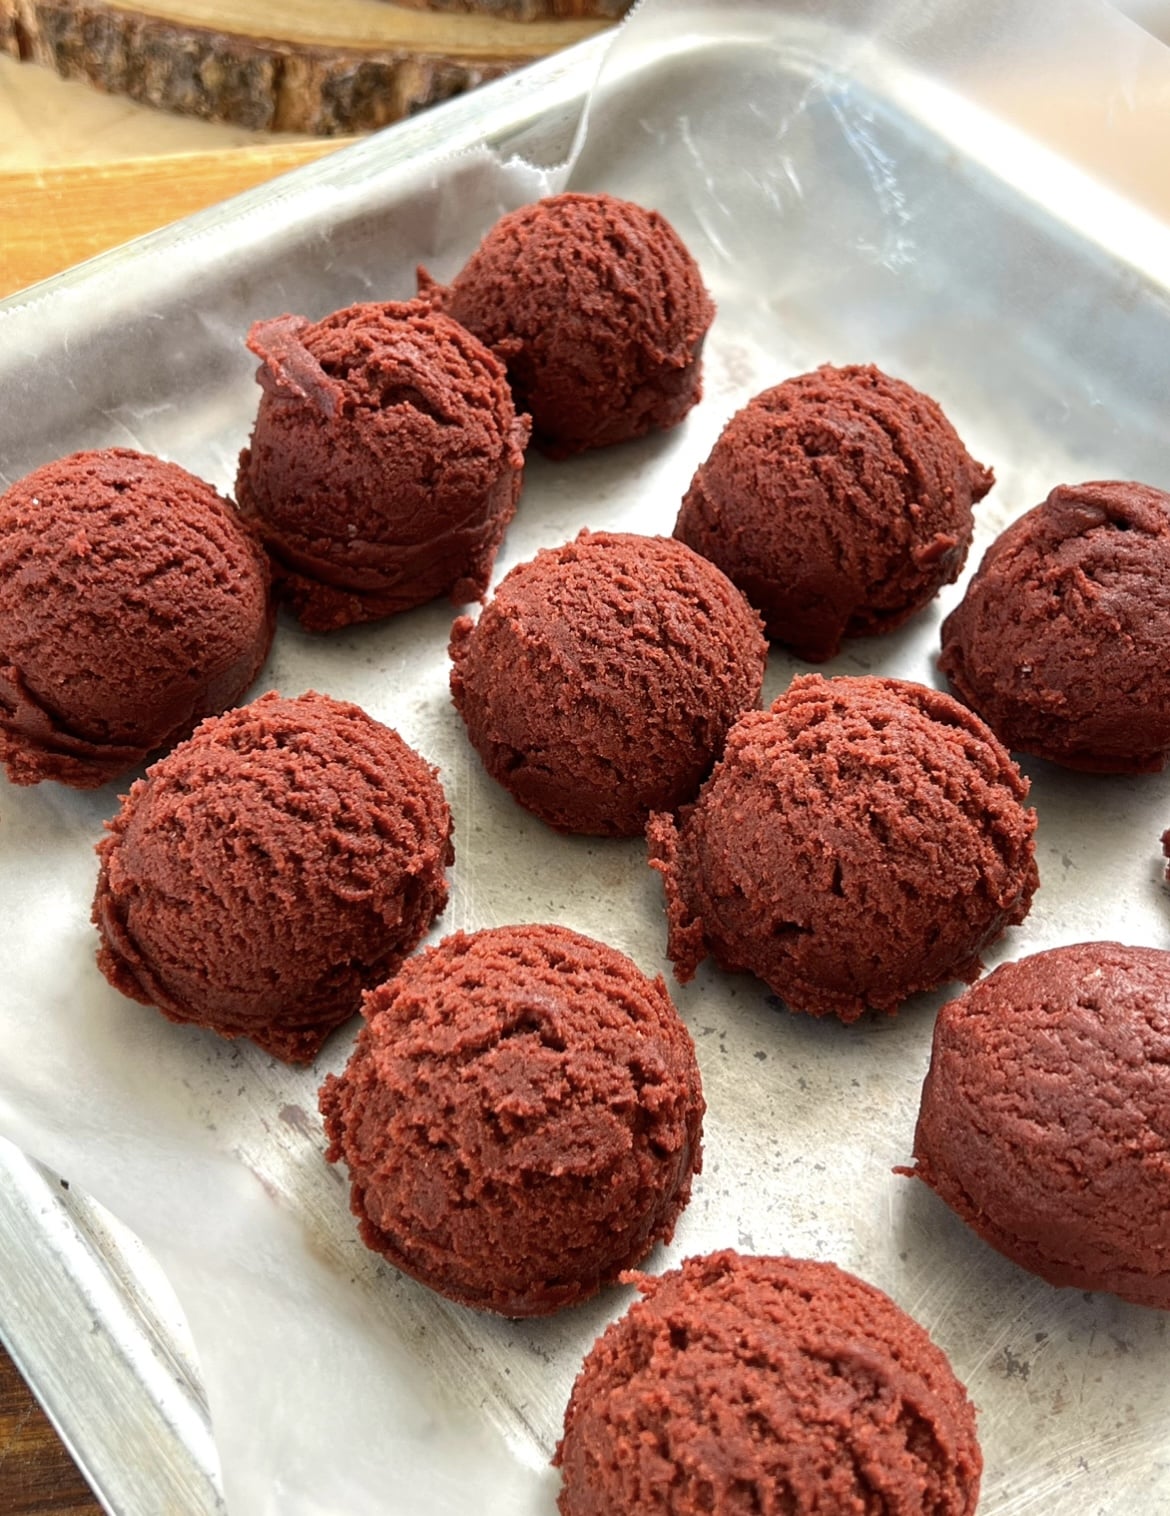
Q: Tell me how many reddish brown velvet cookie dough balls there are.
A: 11